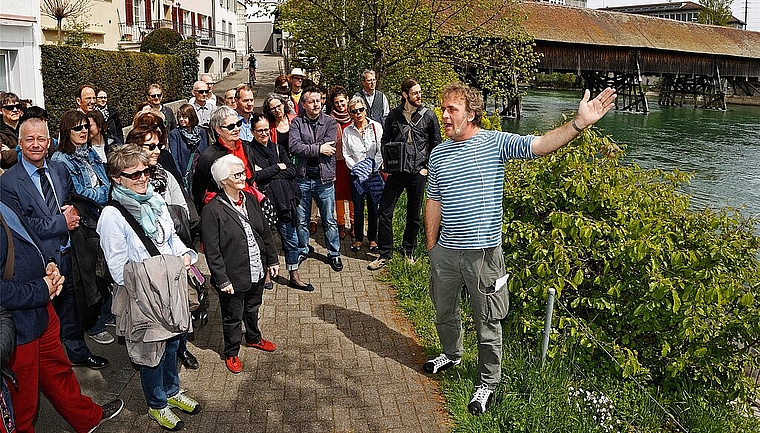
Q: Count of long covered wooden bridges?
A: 1